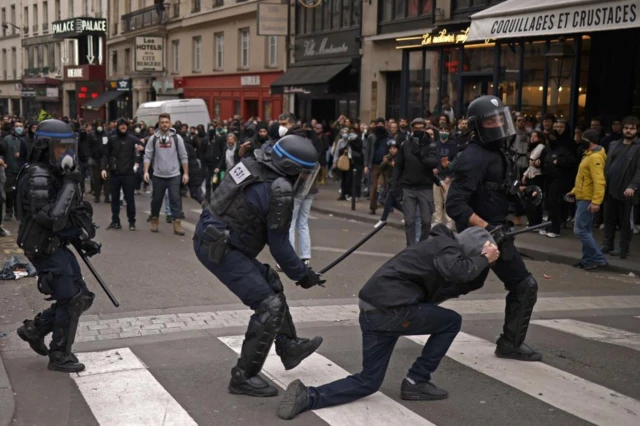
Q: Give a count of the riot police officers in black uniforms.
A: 3